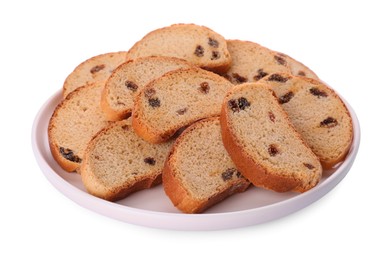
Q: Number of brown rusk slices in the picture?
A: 11